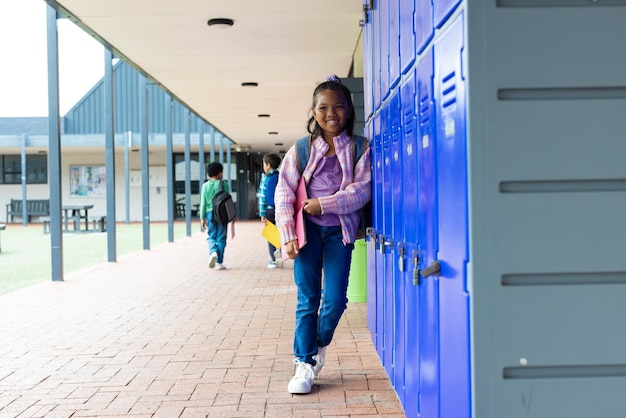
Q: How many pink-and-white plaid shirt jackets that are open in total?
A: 1